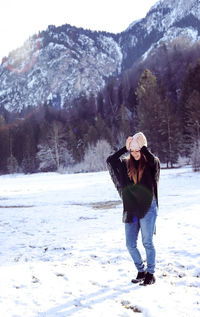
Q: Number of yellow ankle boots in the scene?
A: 0